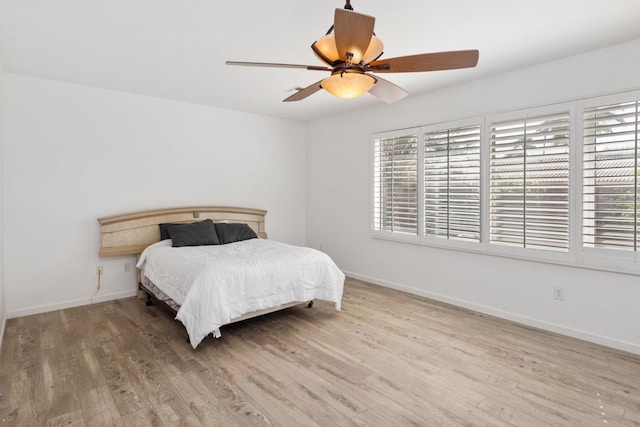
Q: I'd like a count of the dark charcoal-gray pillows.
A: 3